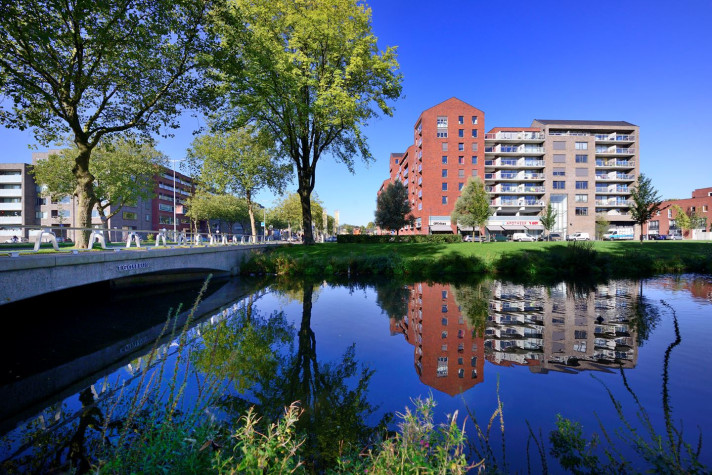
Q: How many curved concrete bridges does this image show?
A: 1